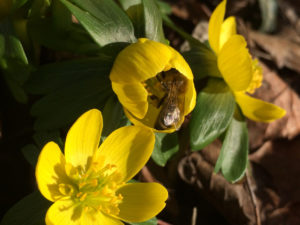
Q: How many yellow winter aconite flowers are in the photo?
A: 3